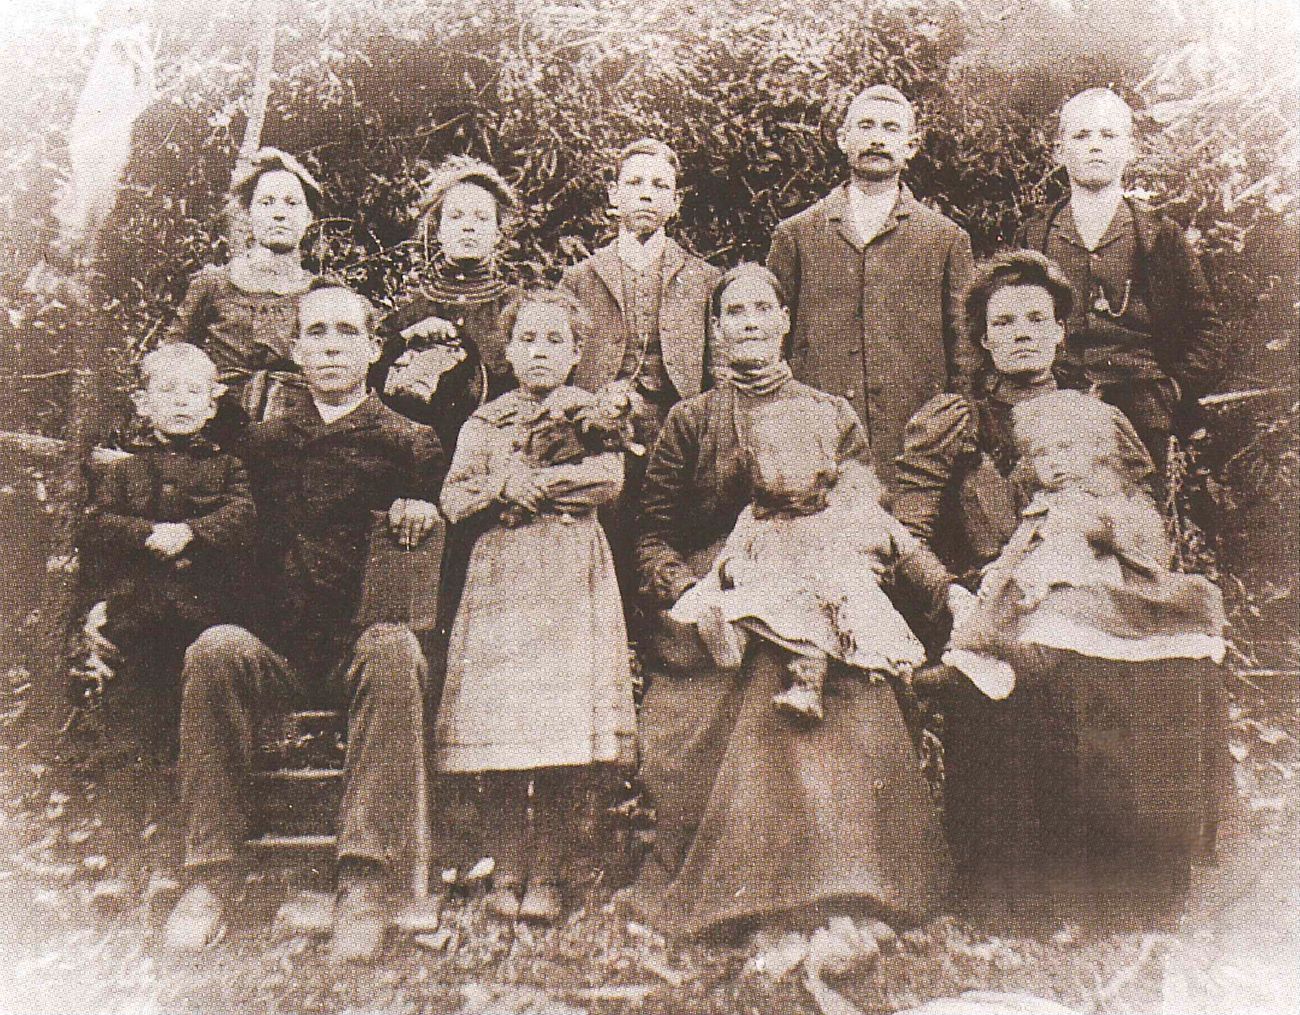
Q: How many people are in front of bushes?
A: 12